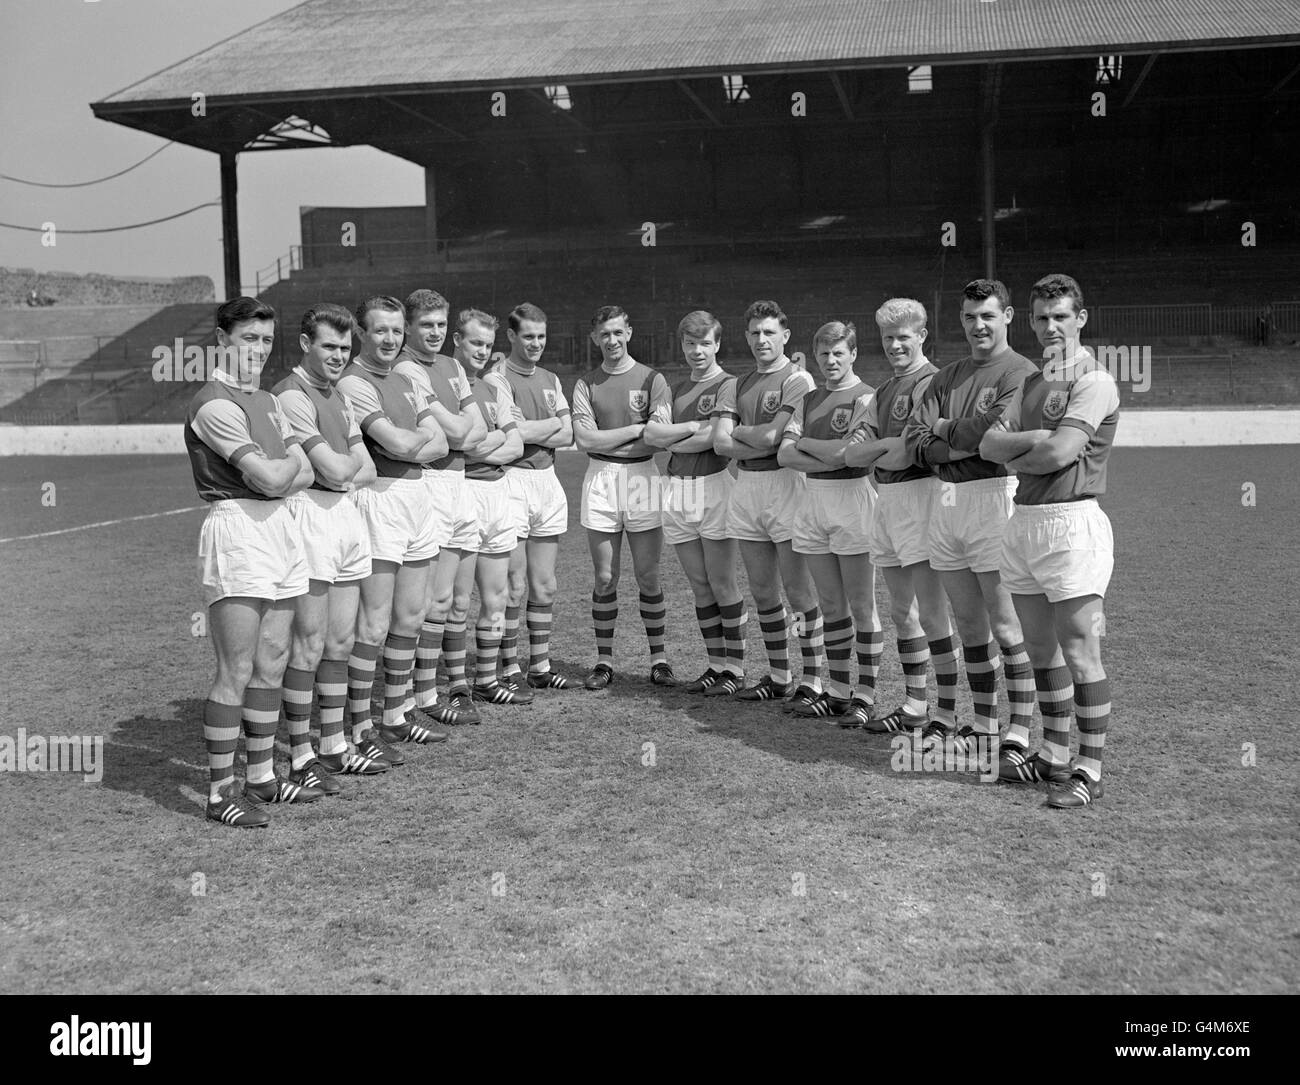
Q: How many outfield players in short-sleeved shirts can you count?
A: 12